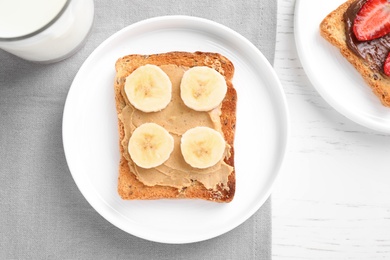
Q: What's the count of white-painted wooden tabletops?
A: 1